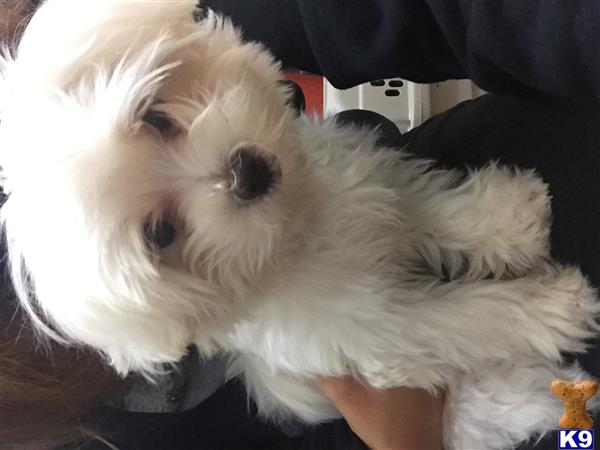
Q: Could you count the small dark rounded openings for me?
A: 3